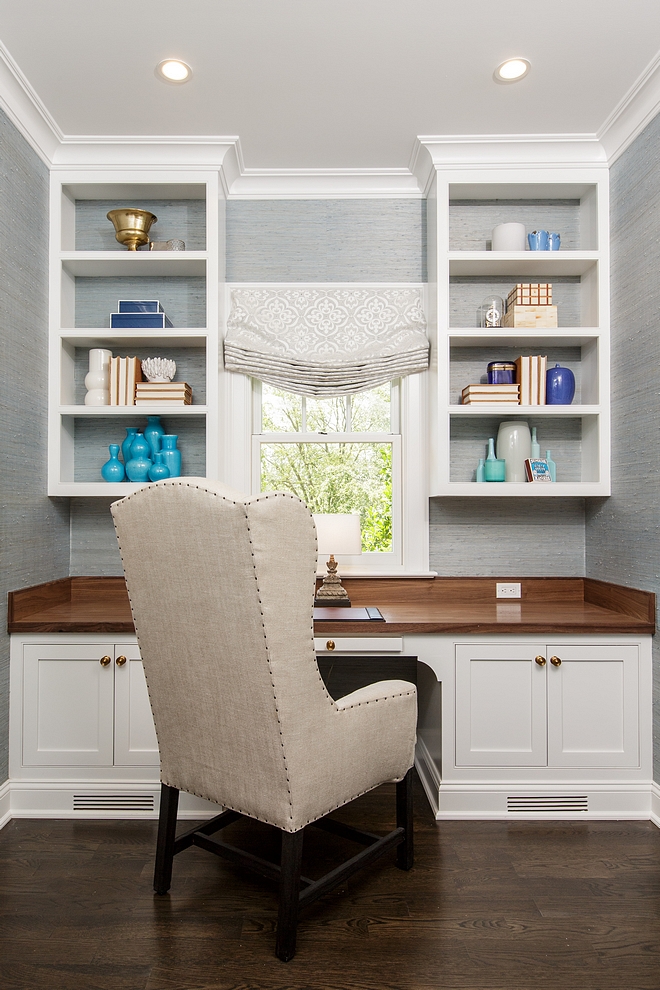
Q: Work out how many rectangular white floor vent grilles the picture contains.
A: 2